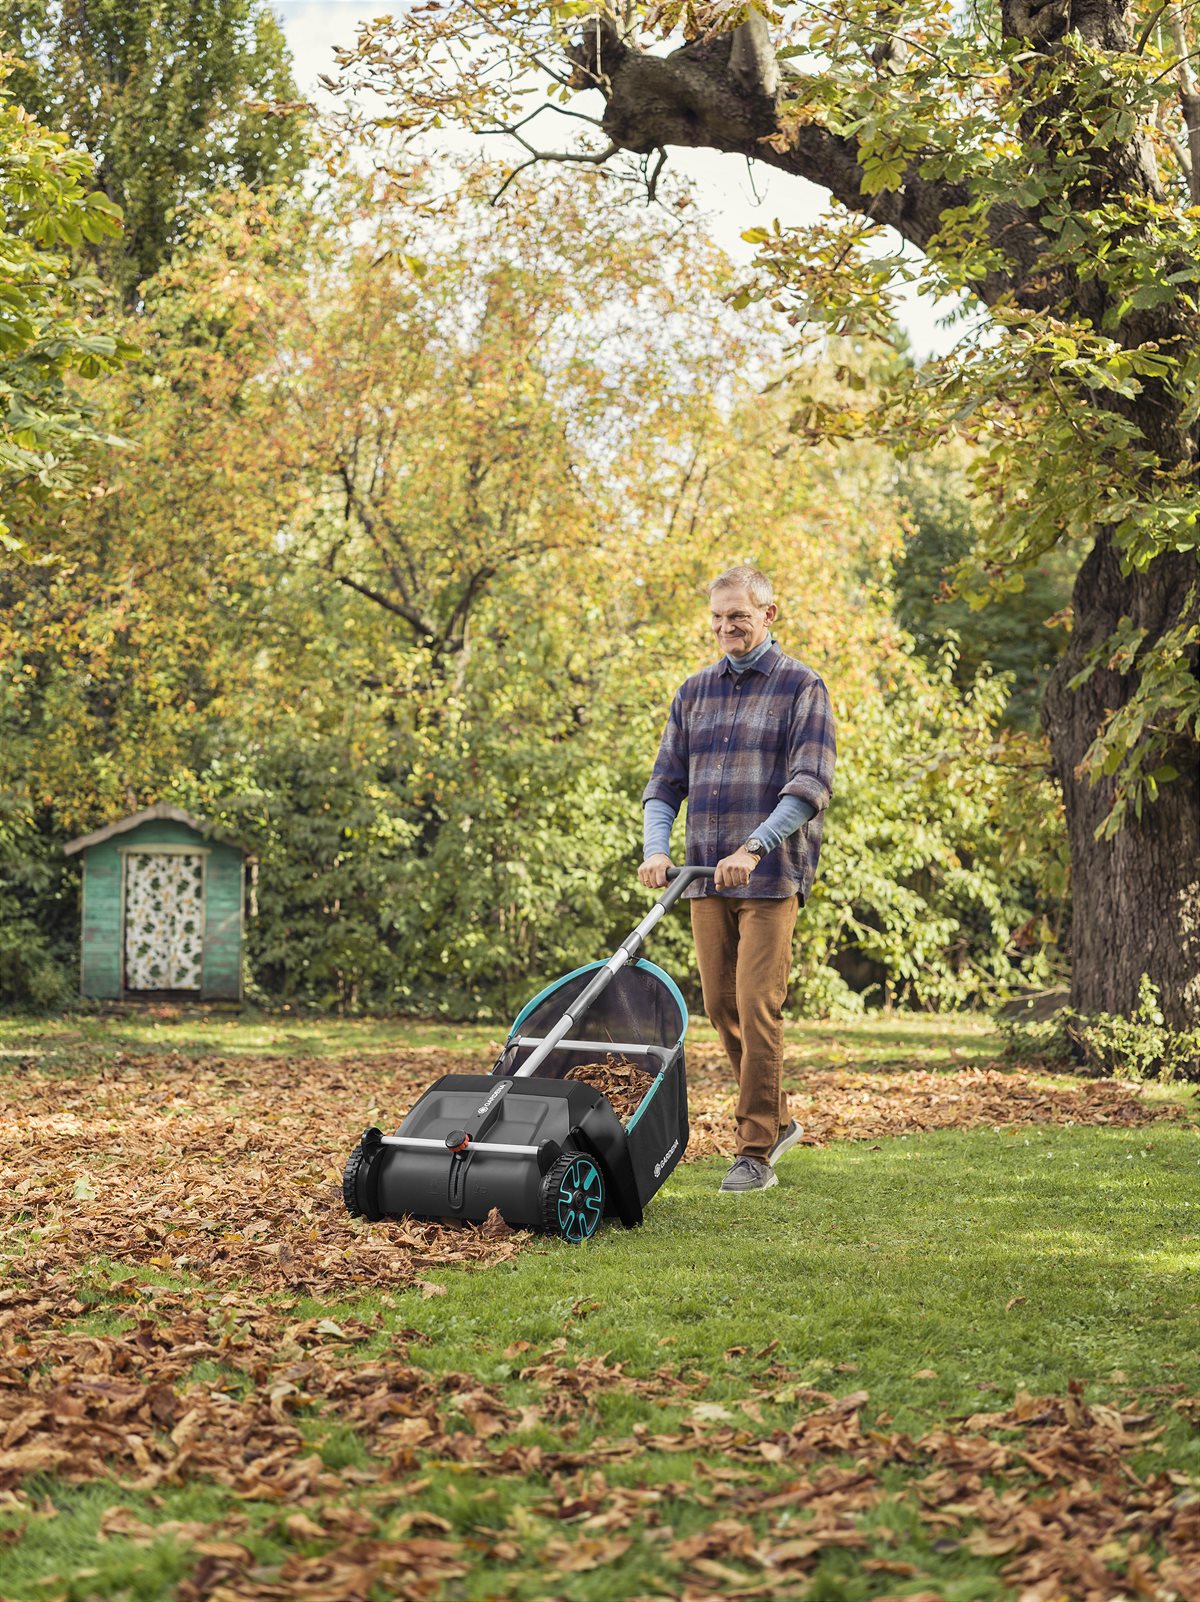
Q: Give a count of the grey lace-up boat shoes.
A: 2